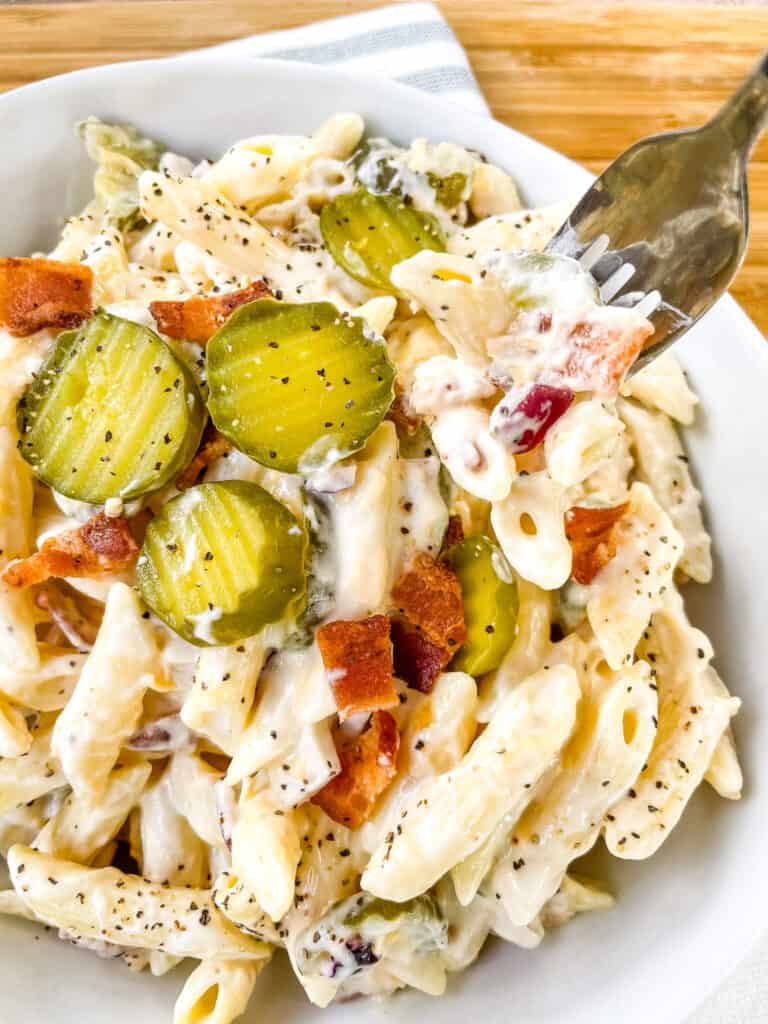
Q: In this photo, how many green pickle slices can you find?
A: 5